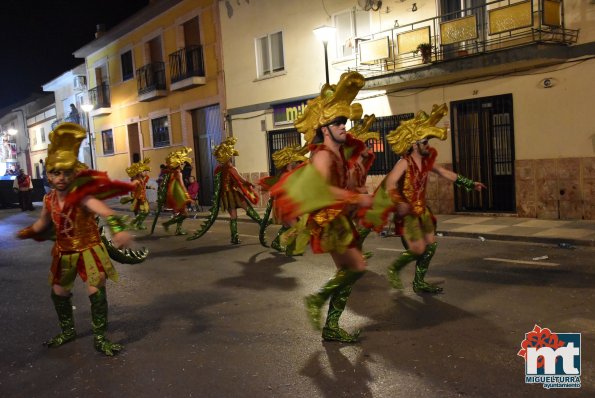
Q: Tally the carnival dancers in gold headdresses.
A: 8